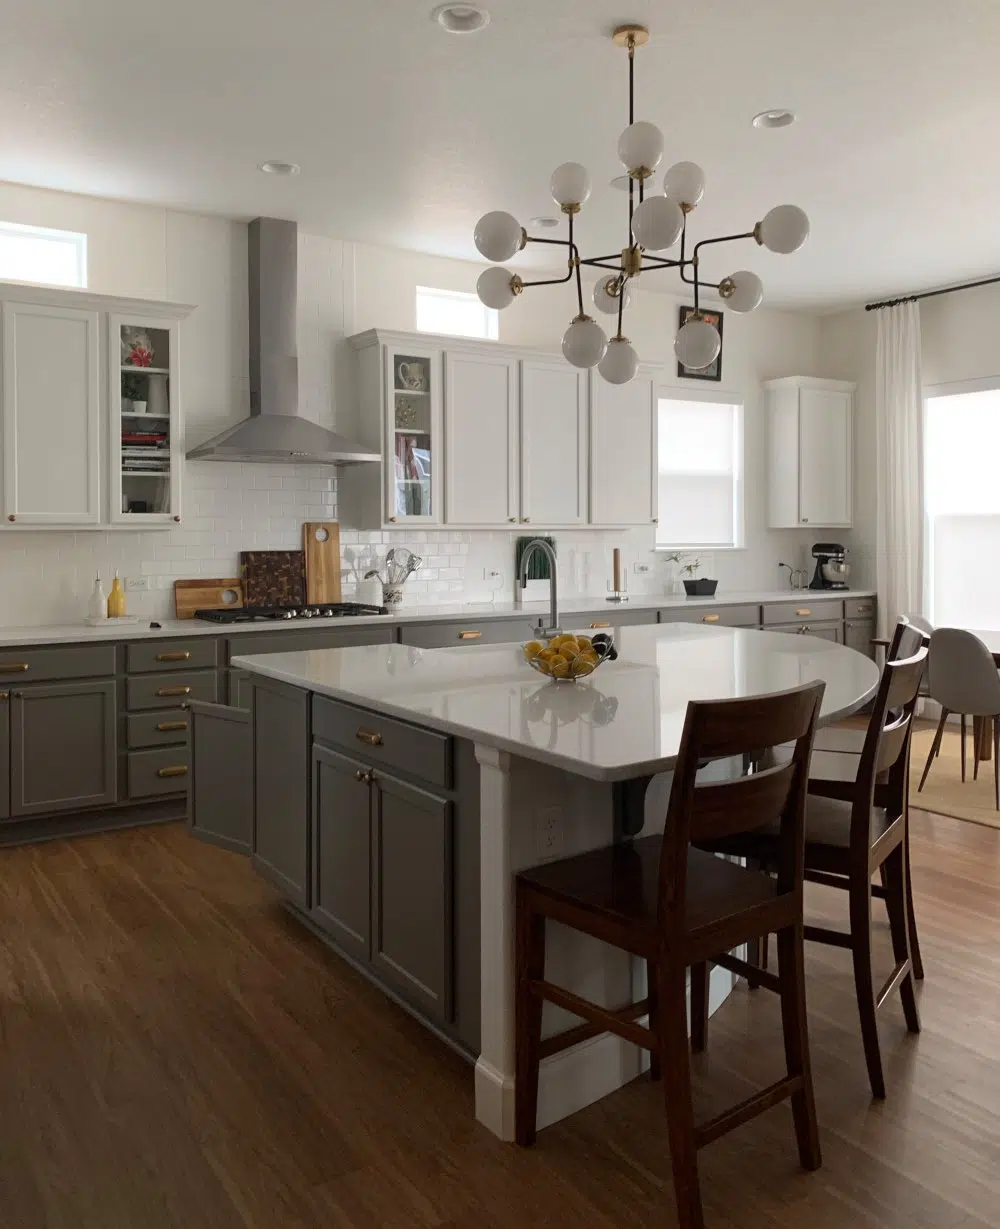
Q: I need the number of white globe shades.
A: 12